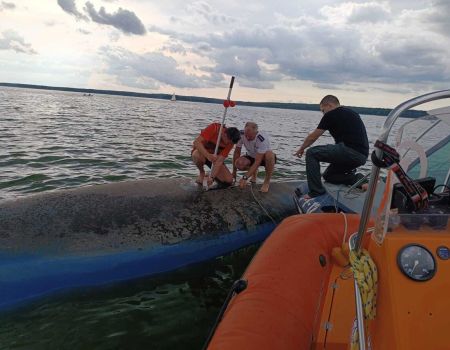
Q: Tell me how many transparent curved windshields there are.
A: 1